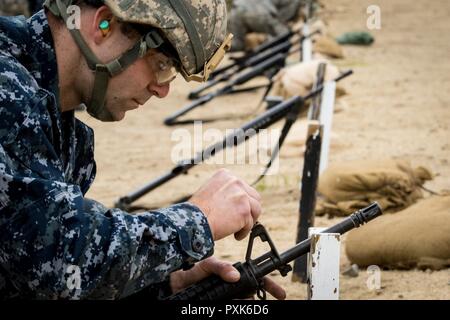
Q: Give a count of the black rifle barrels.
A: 5